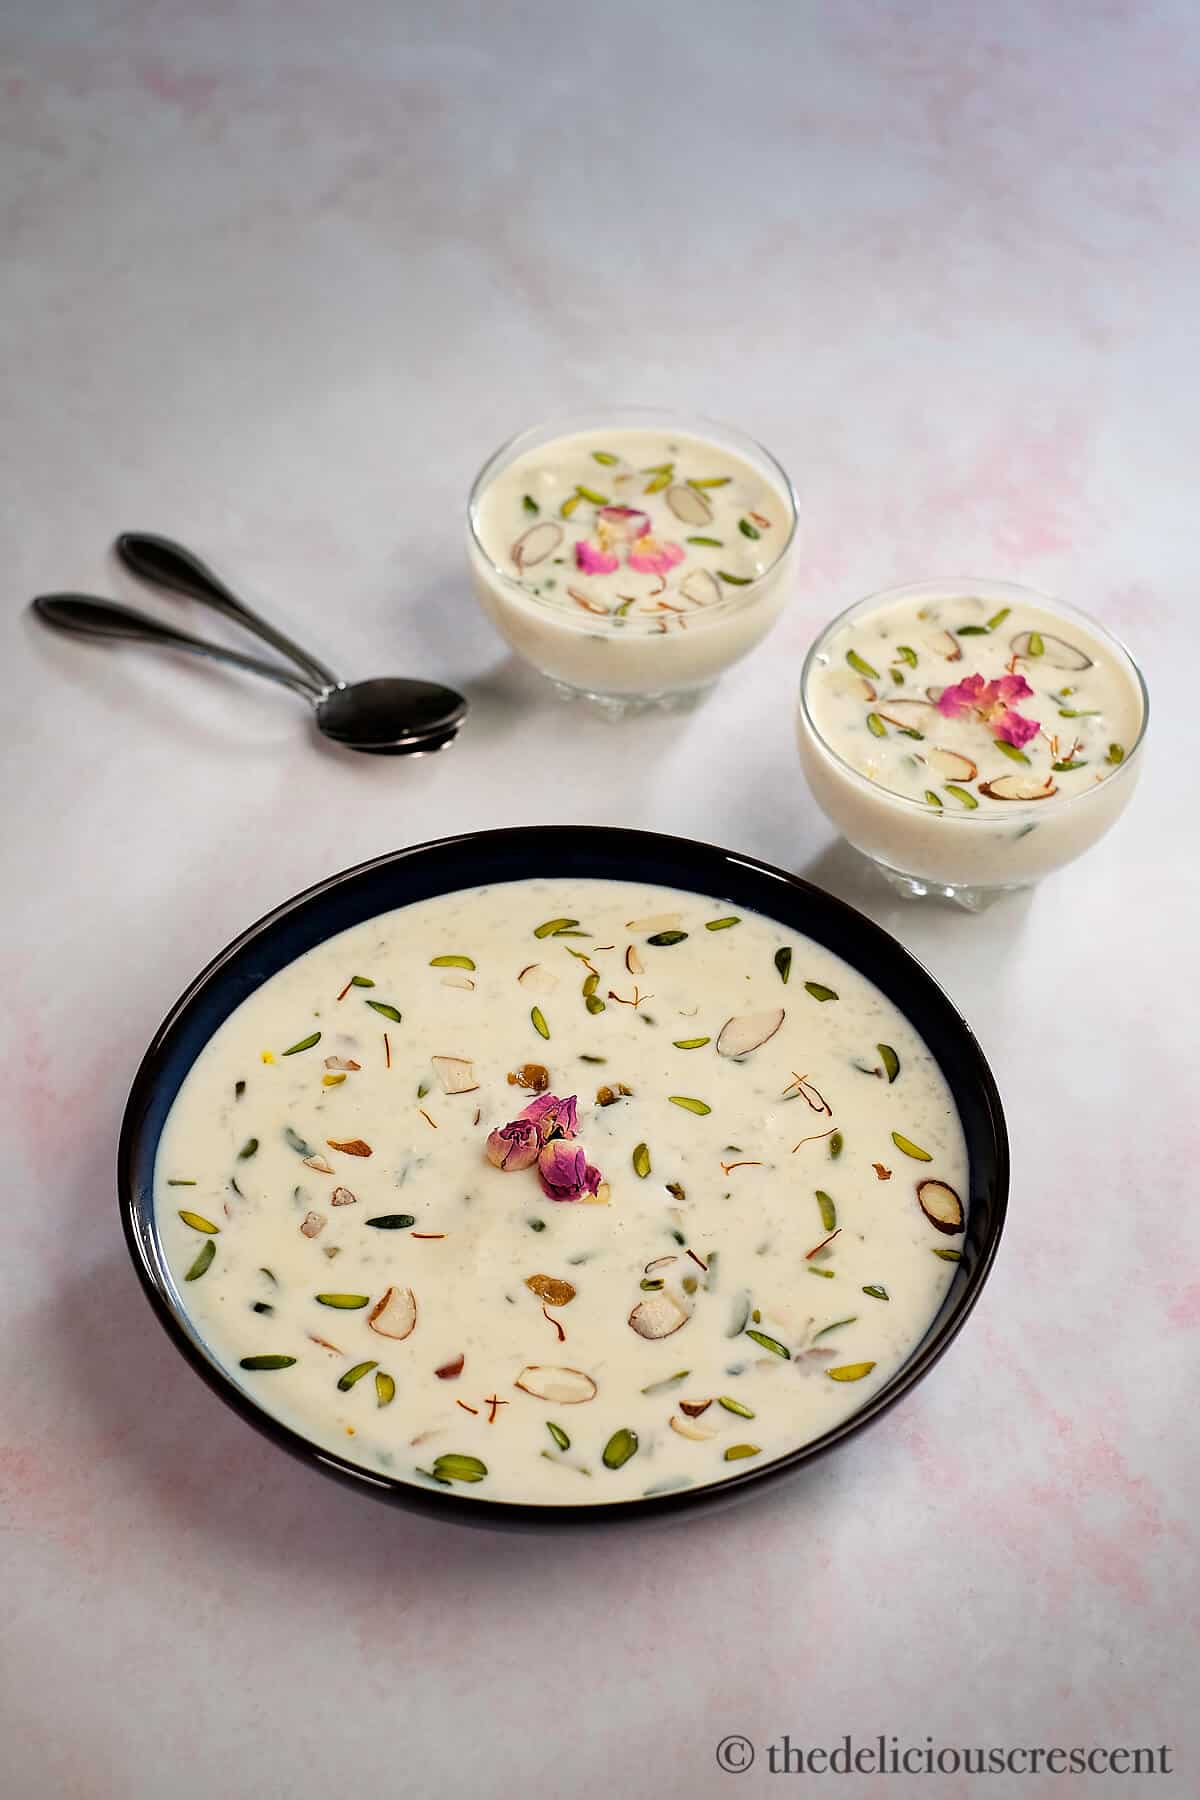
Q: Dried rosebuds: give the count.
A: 3